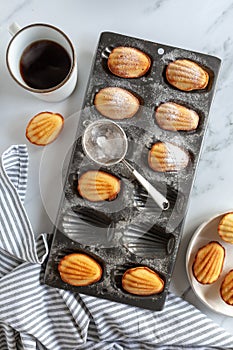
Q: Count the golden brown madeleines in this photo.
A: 12